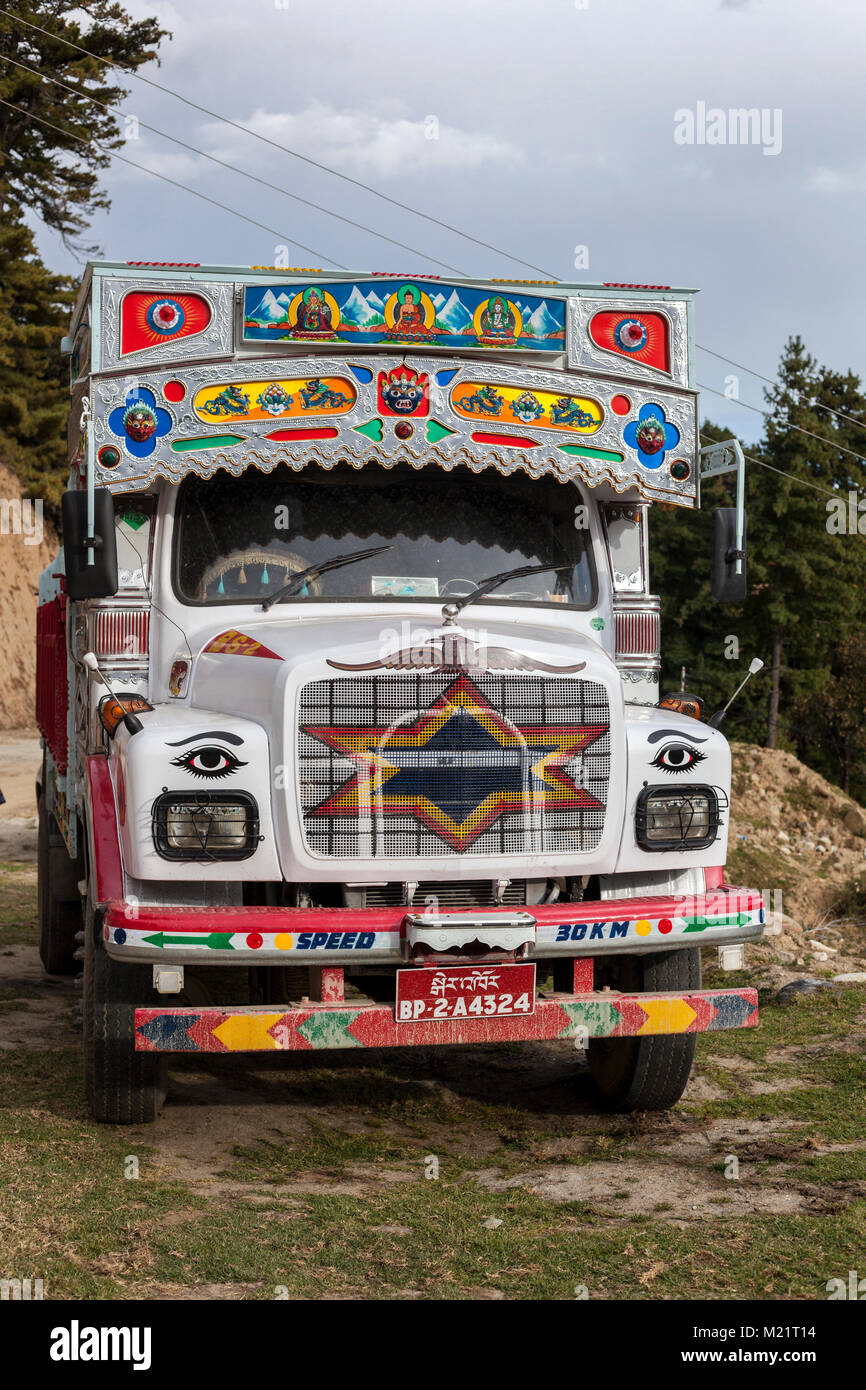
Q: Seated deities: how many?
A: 3